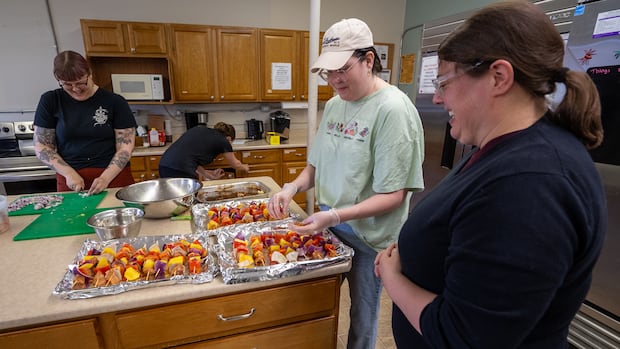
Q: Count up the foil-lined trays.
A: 3